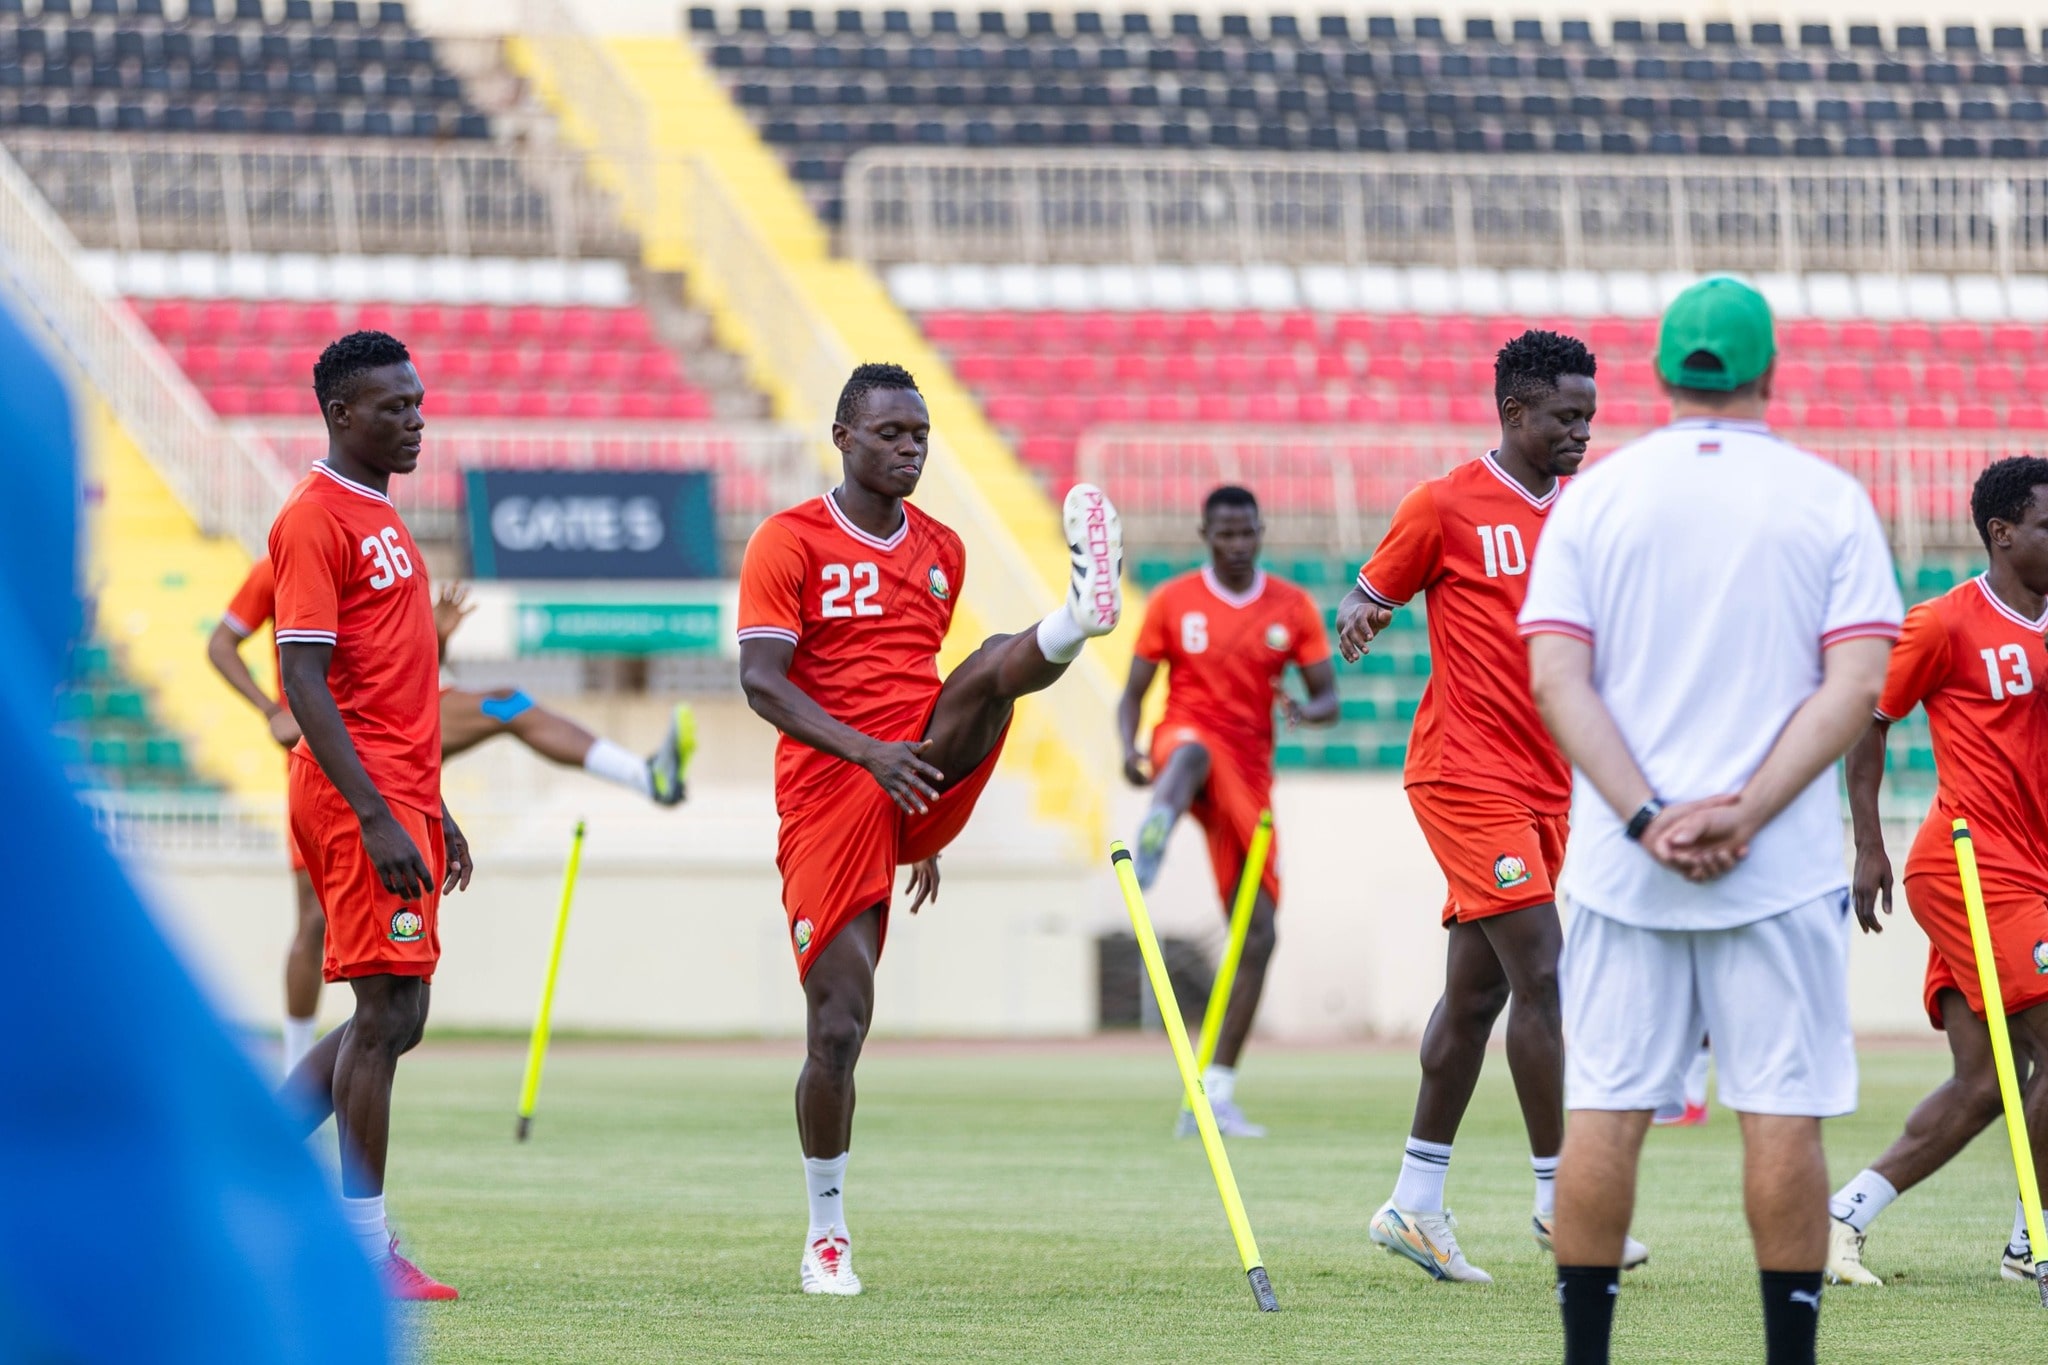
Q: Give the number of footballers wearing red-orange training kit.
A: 6